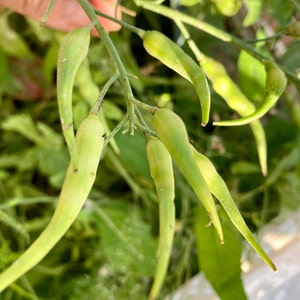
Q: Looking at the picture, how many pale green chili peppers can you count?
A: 8